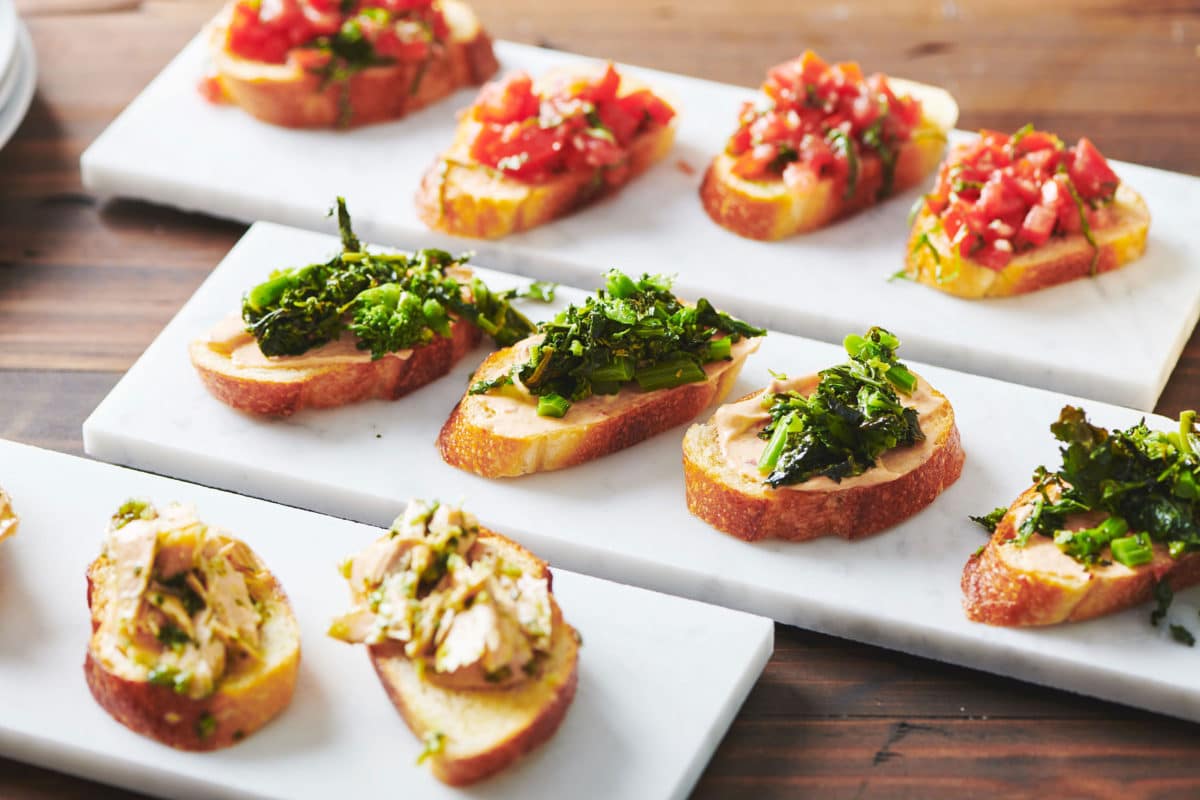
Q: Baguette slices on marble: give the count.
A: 11